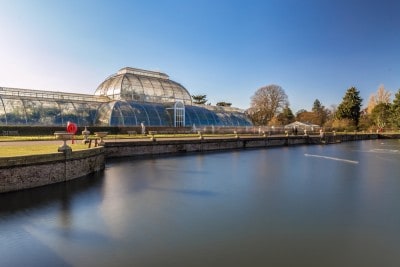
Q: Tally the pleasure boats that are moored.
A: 0